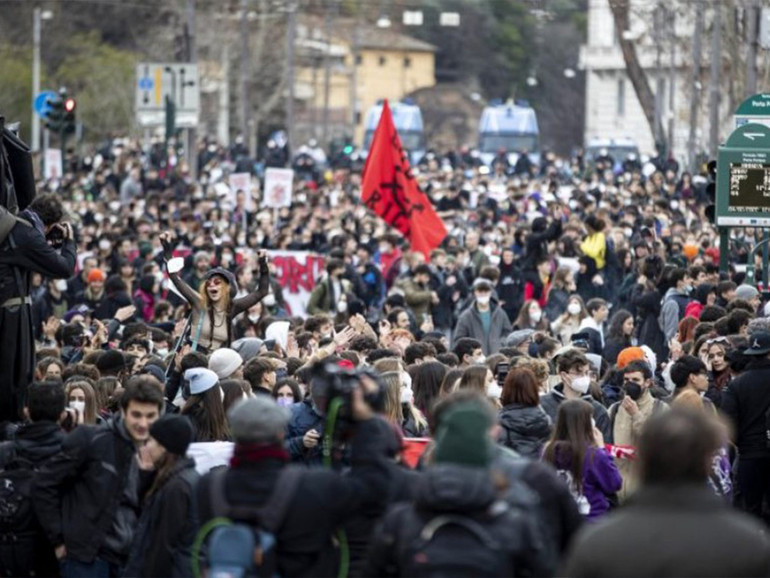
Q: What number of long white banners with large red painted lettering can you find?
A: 1